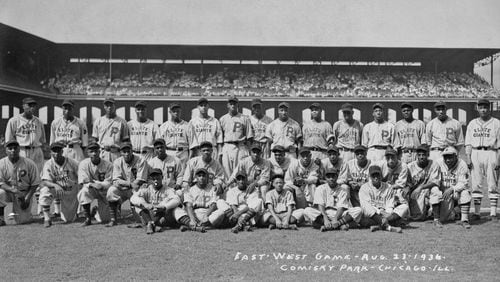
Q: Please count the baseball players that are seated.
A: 6